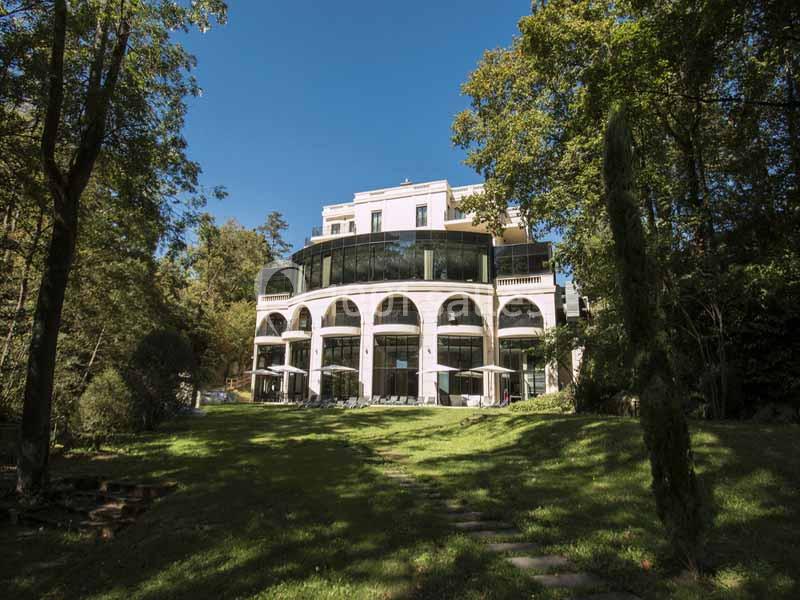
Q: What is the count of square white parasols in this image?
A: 5